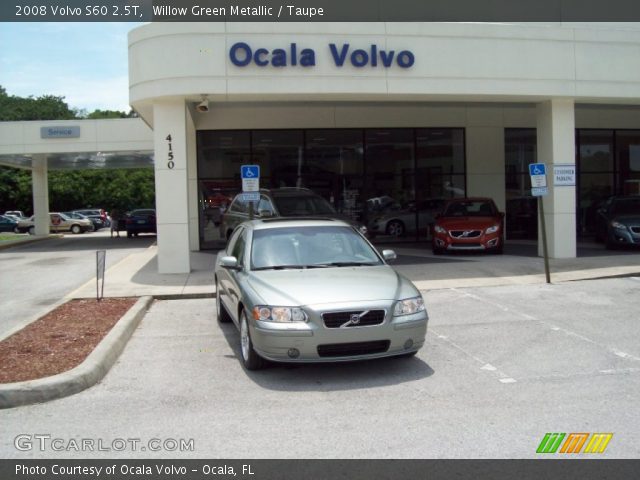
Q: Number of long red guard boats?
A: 0